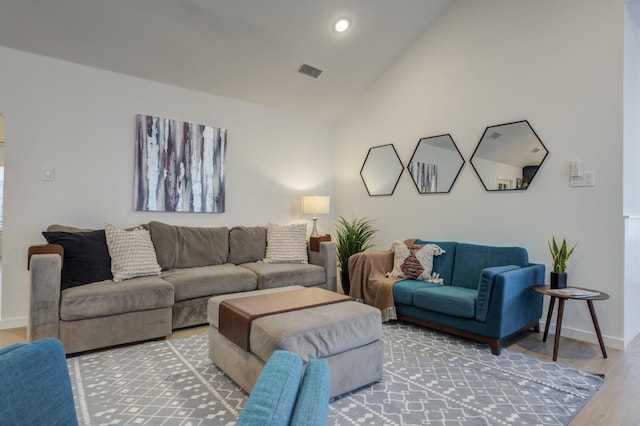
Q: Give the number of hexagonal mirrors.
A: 3